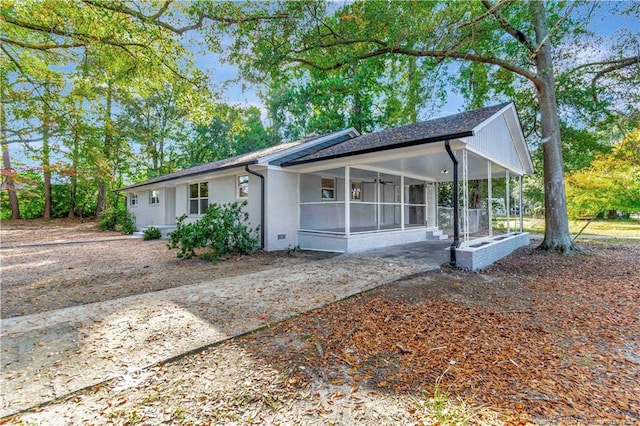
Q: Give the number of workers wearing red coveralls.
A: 0